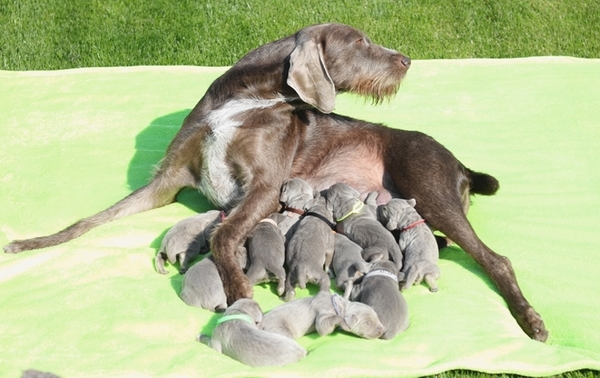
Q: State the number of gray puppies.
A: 11